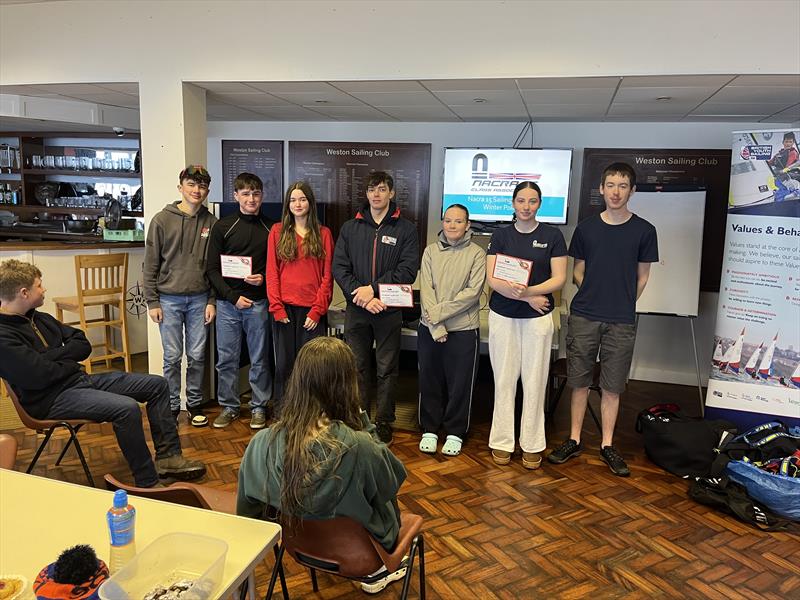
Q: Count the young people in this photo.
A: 9